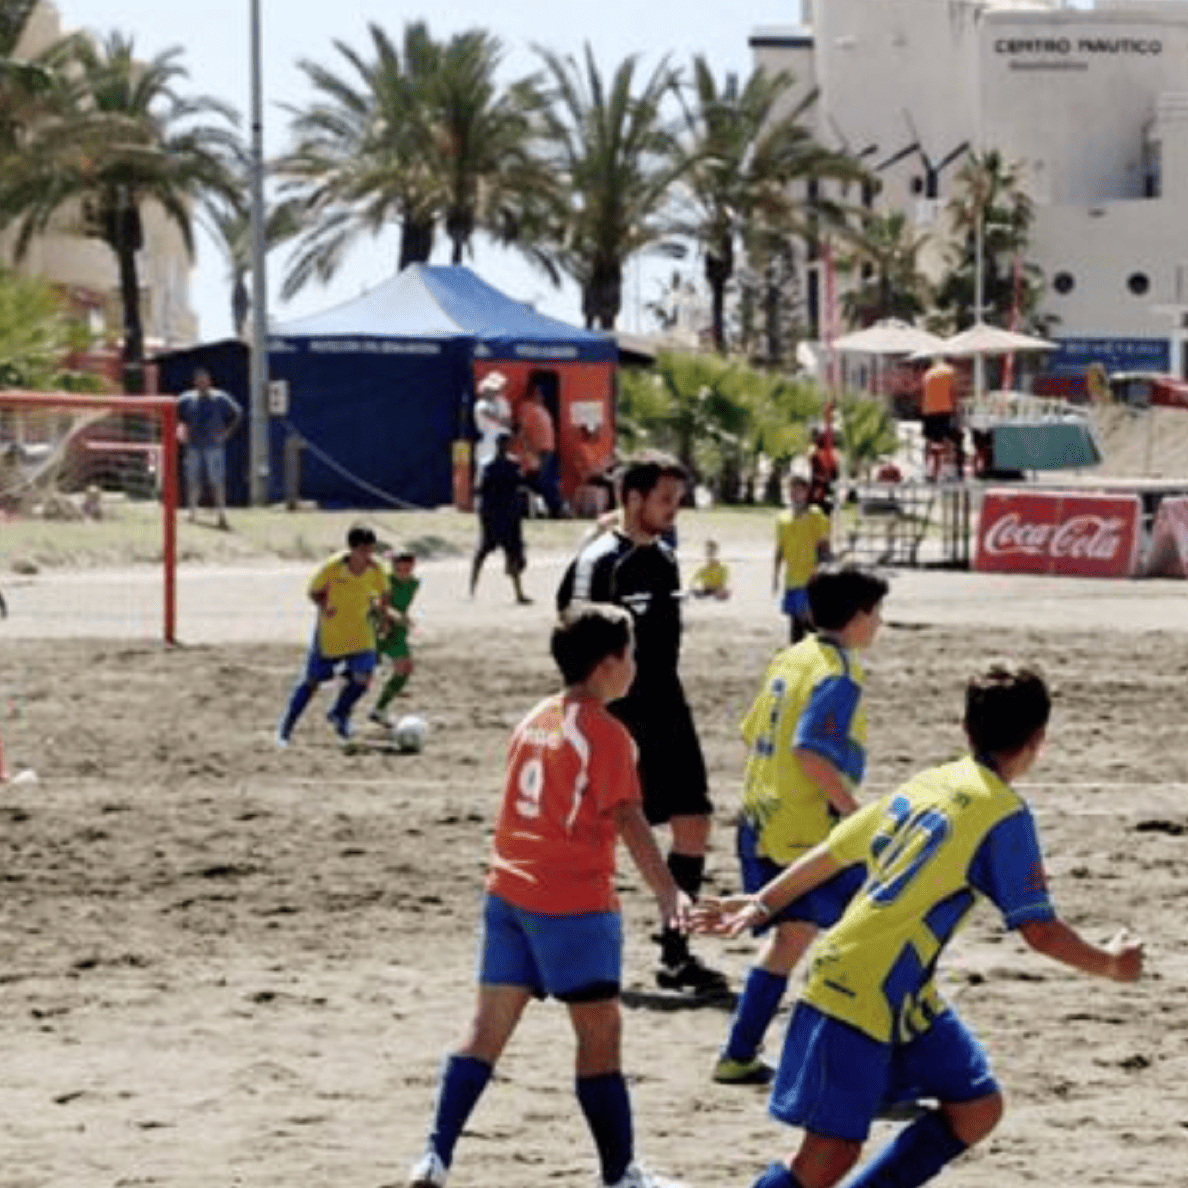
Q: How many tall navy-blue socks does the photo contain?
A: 7